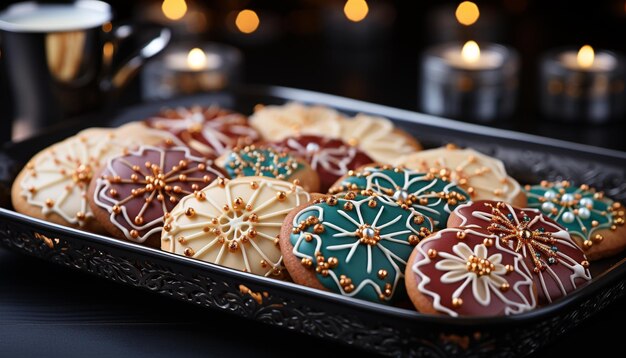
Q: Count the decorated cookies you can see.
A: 15